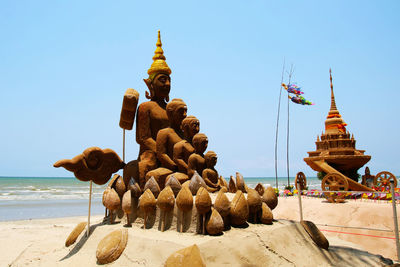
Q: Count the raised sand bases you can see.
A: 2